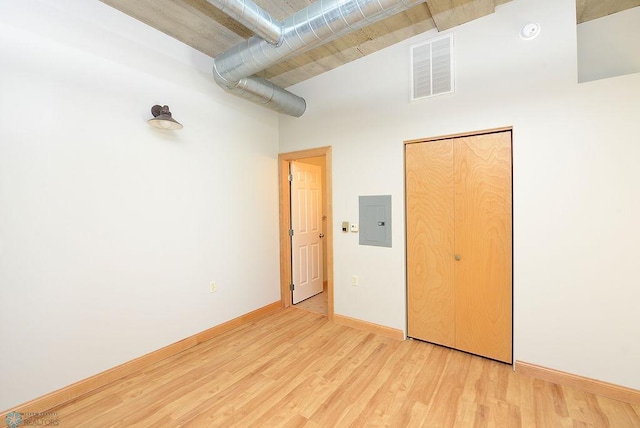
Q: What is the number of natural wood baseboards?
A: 3